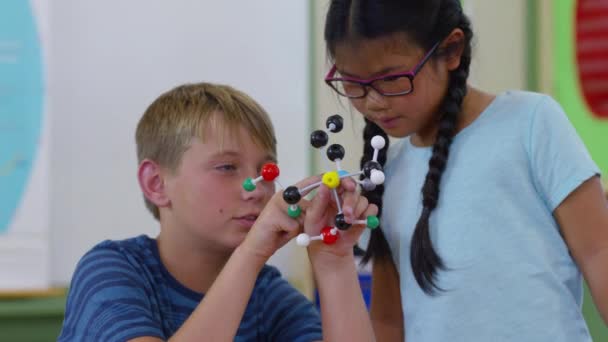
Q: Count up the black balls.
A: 6